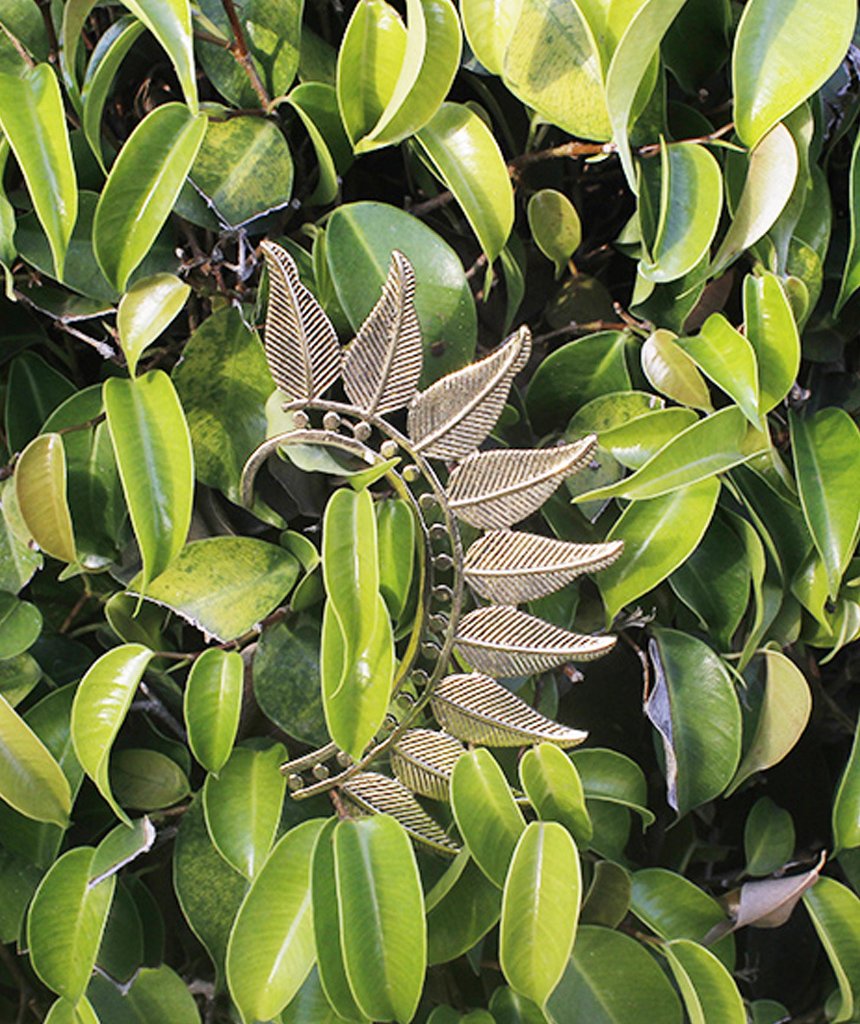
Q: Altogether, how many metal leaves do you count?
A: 9